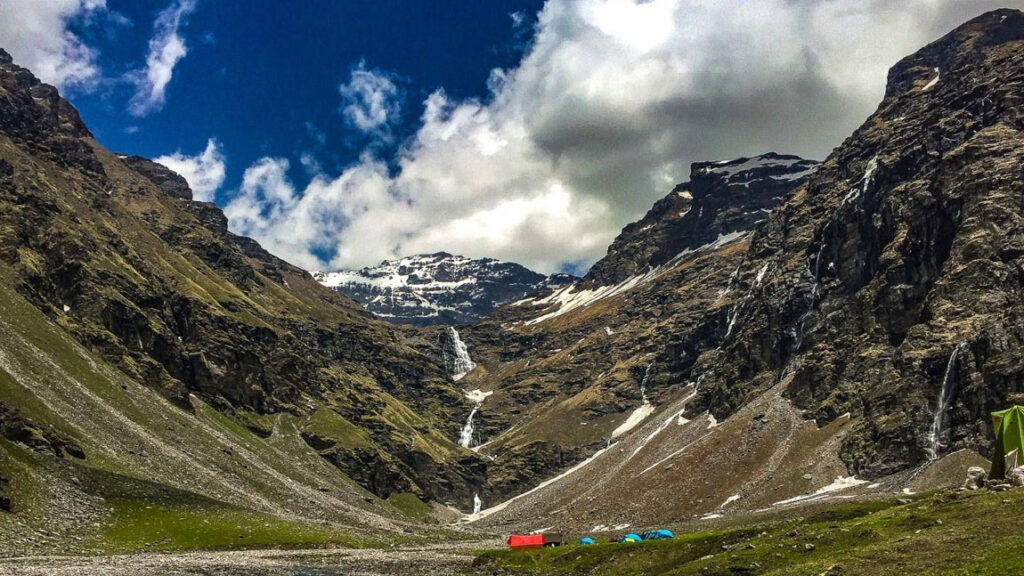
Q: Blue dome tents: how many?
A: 3